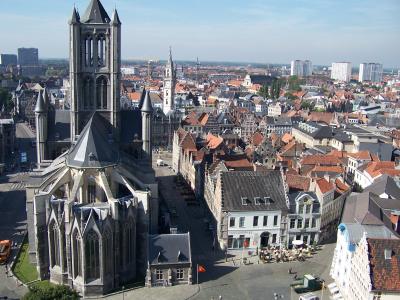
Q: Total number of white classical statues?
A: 0